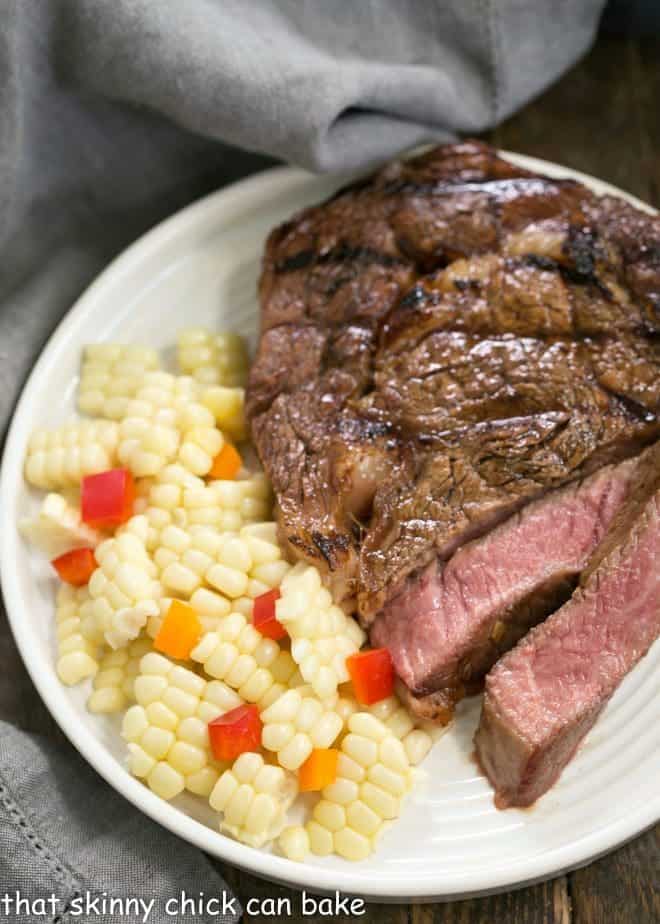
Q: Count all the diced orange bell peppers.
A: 3